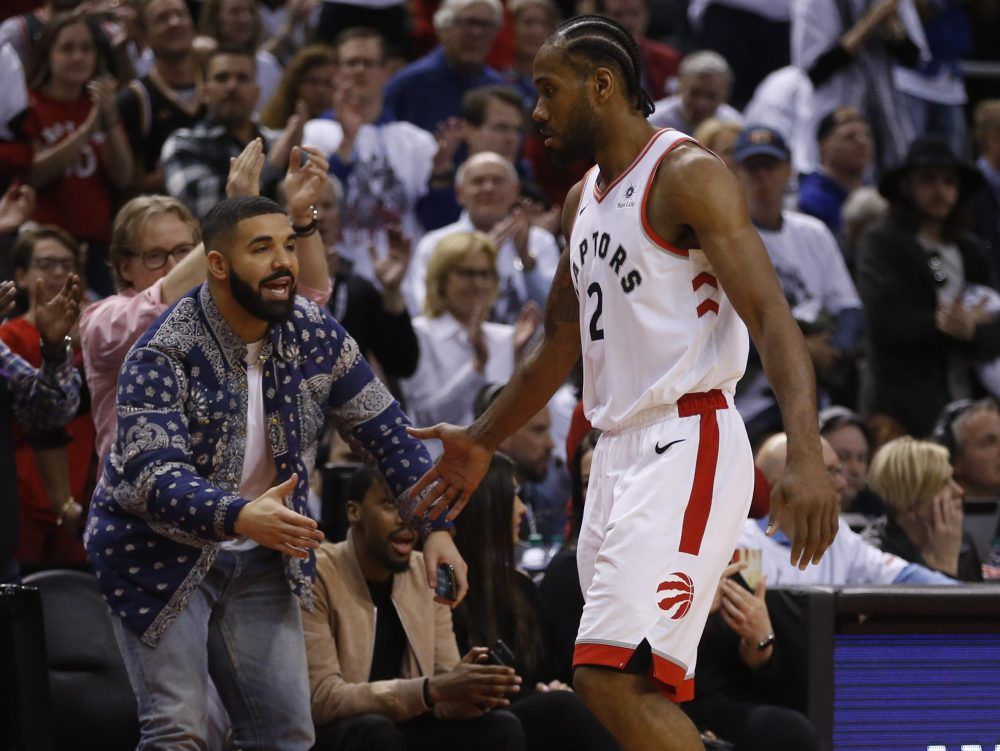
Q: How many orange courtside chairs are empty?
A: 0